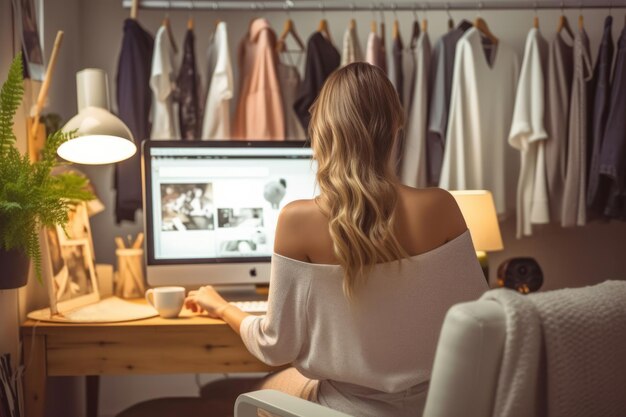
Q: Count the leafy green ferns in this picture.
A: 1